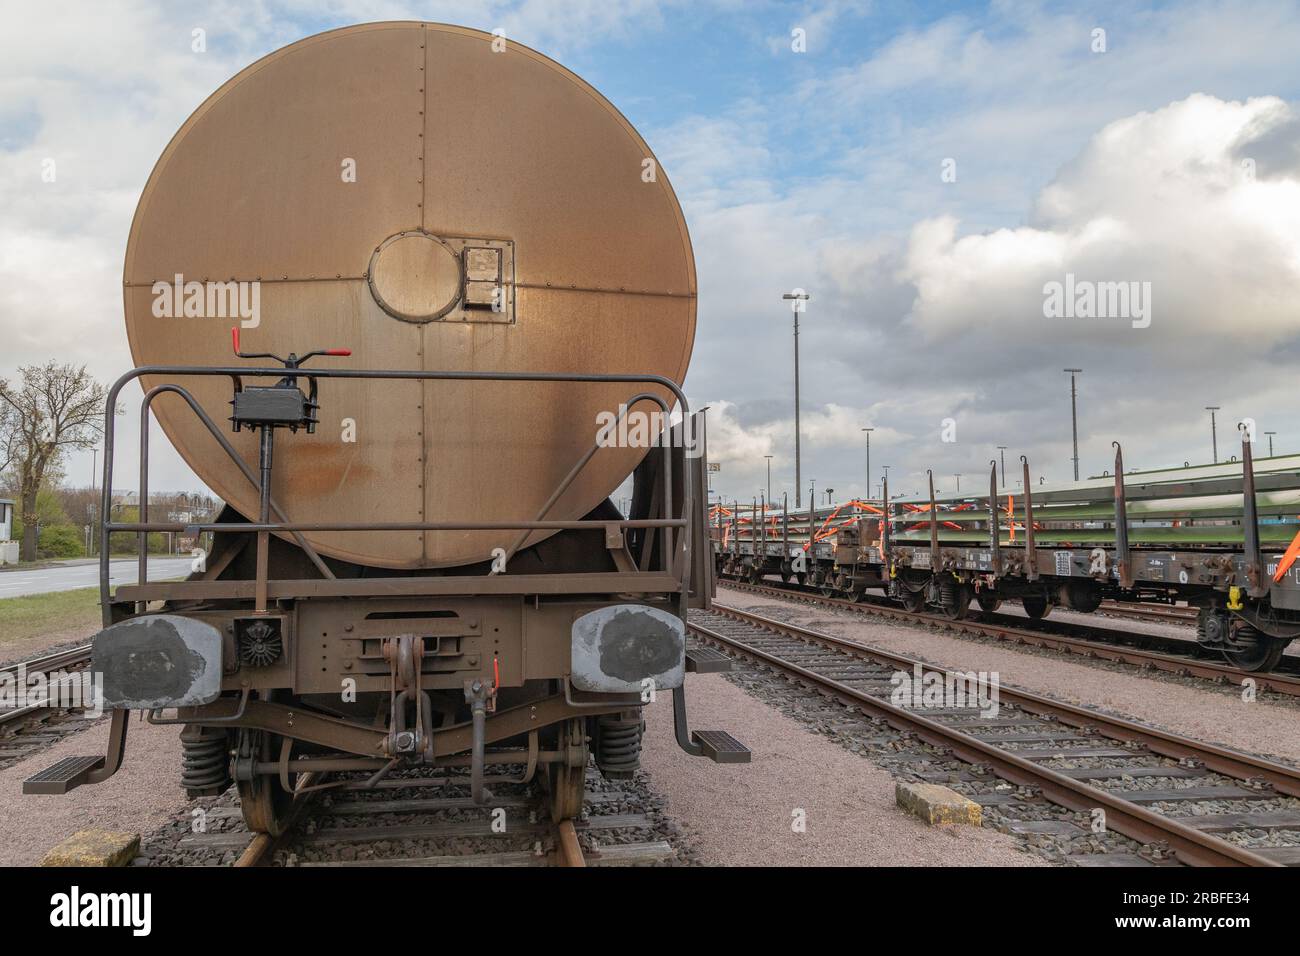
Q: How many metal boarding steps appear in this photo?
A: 3